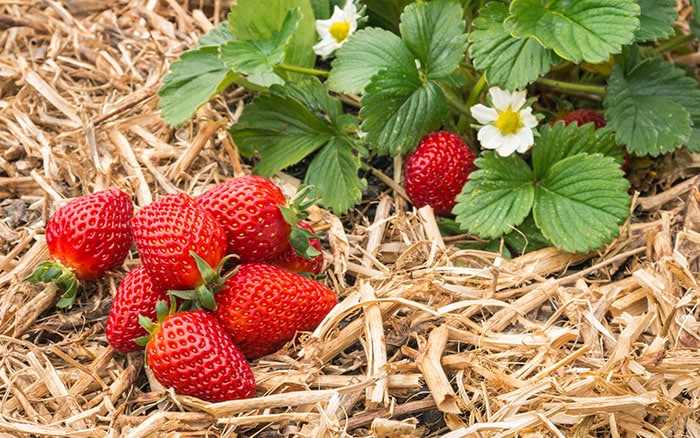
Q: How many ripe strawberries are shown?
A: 9